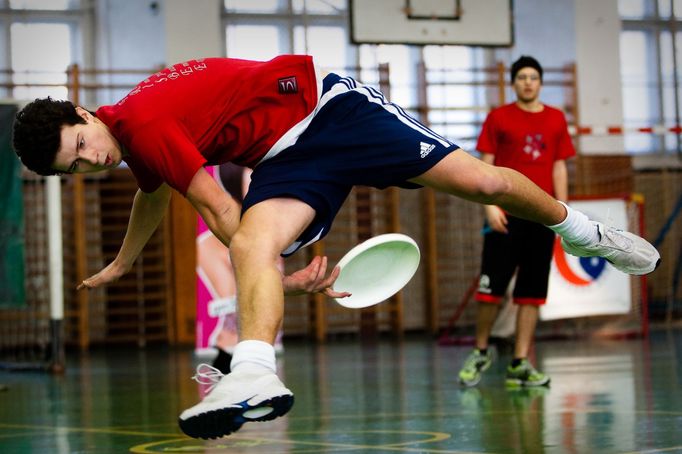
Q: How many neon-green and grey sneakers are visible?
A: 2